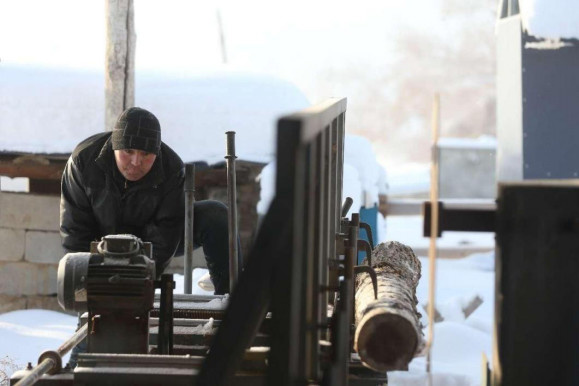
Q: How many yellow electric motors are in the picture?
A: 0